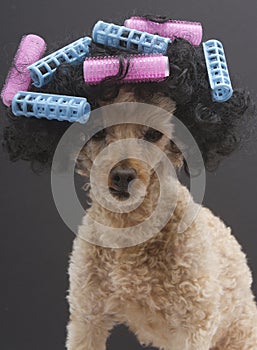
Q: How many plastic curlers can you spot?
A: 7